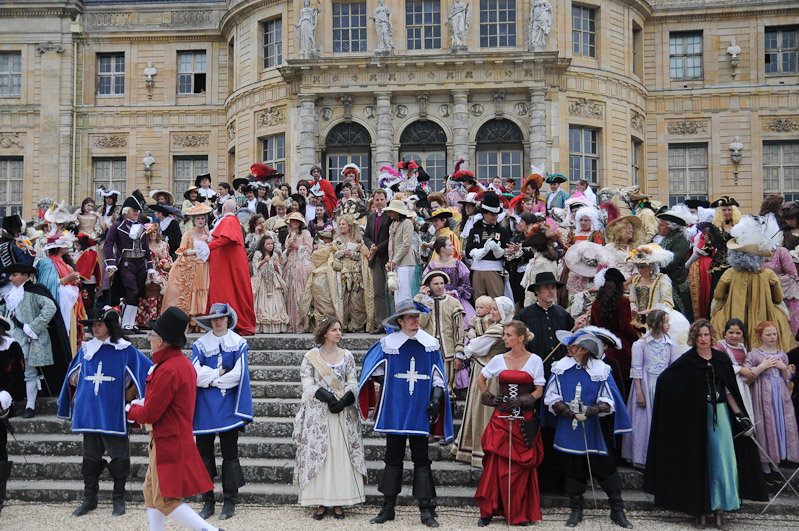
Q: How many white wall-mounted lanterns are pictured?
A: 4